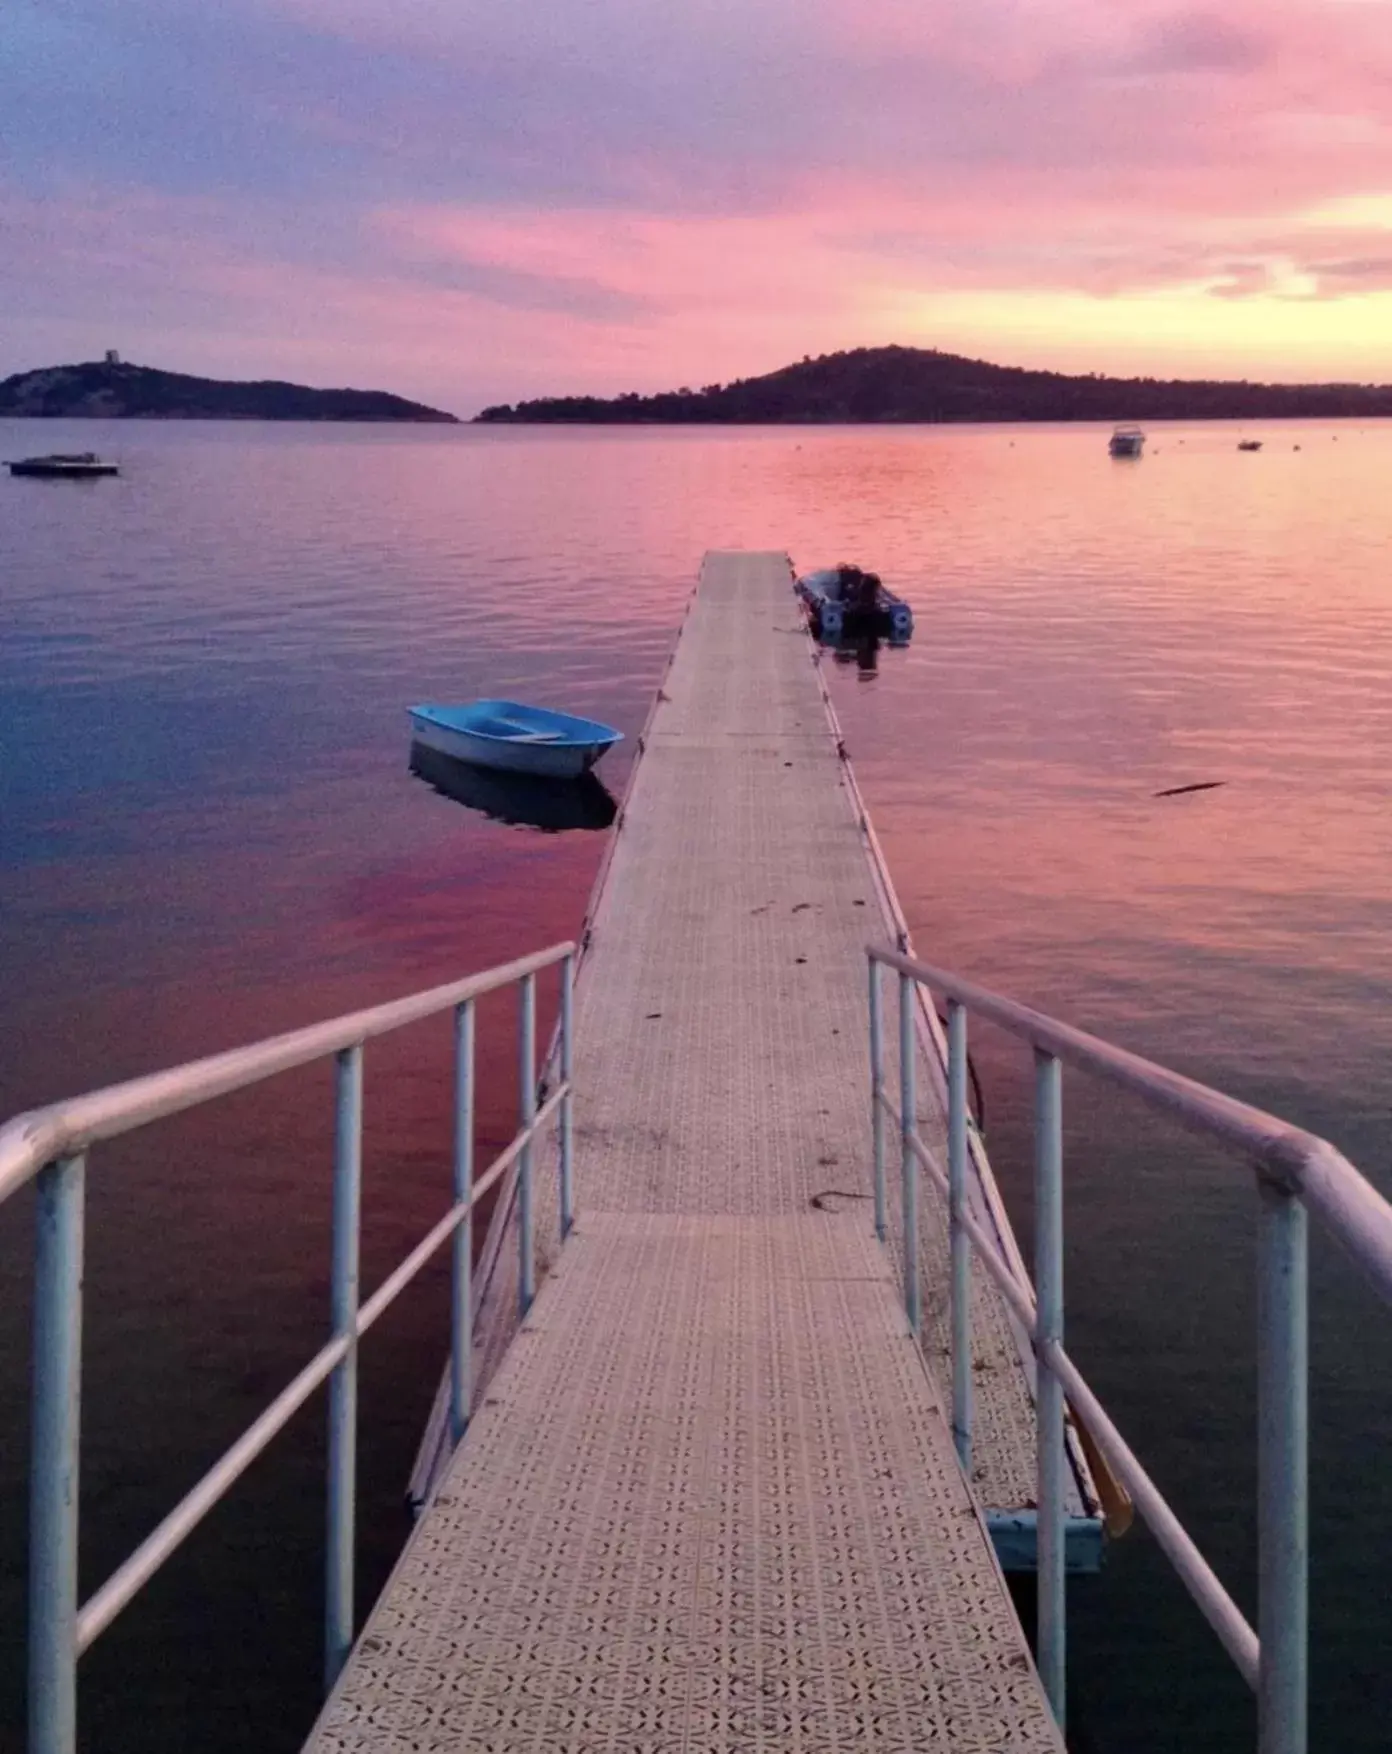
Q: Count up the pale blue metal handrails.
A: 2